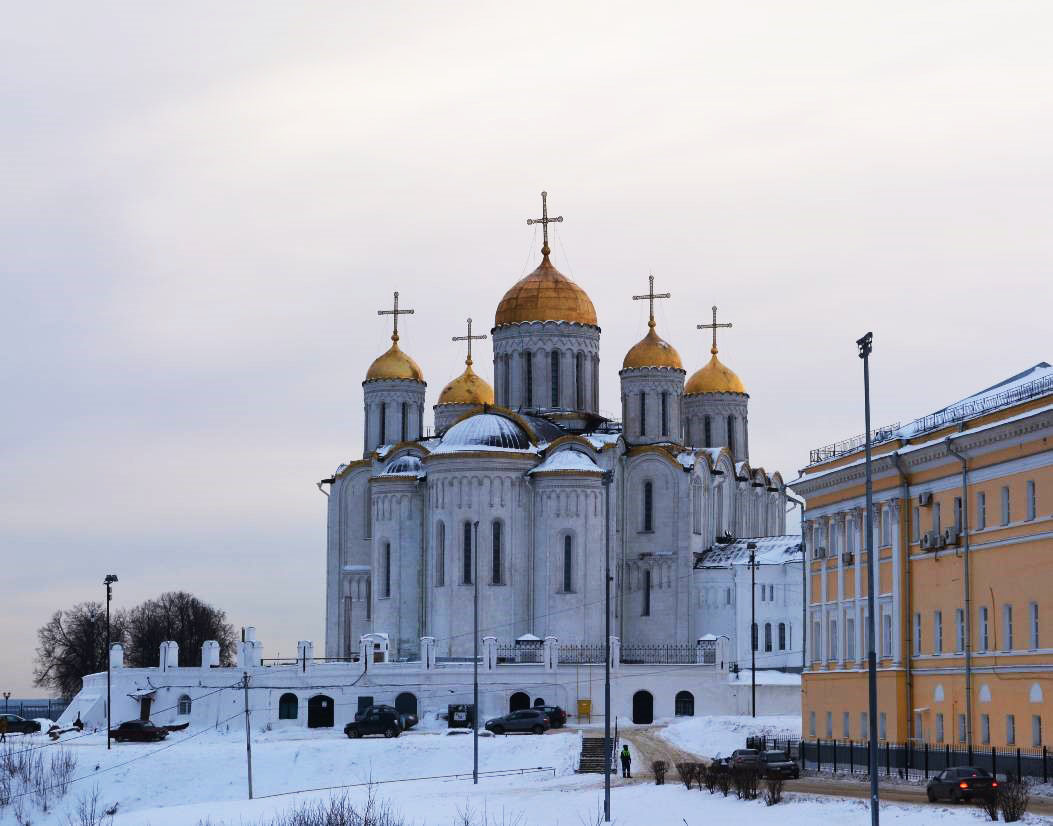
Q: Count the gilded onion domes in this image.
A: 5